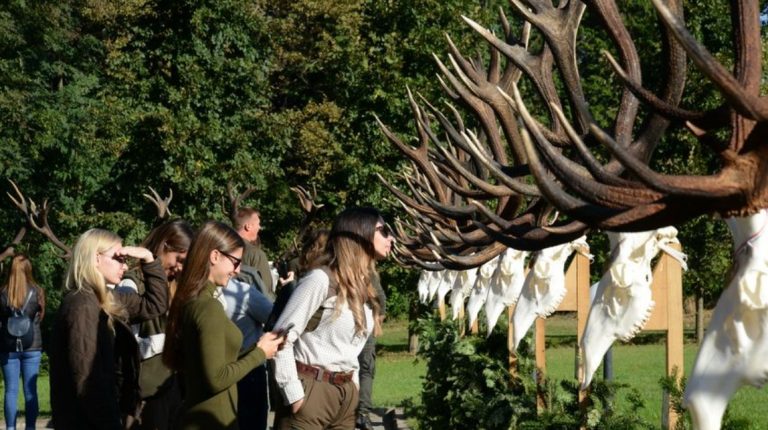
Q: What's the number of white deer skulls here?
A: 9